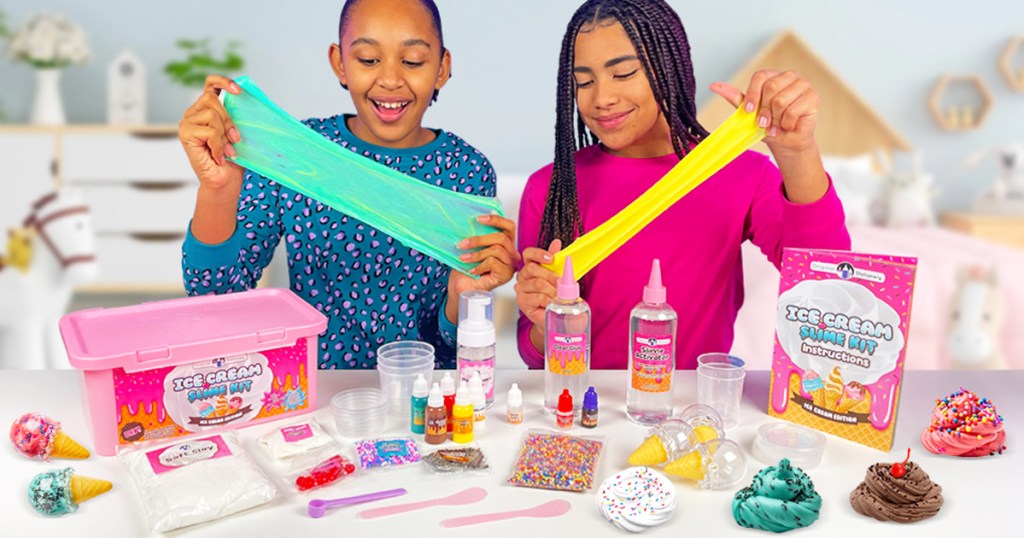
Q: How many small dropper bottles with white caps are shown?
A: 6